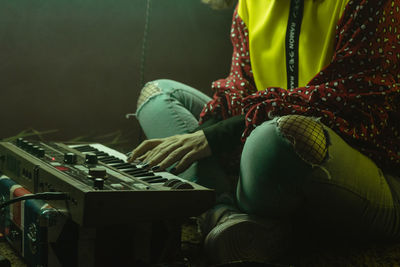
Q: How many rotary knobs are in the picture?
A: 9